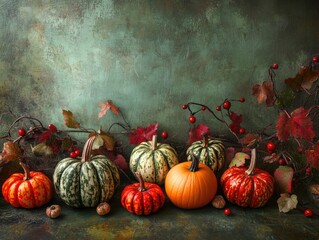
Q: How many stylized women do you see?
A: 0